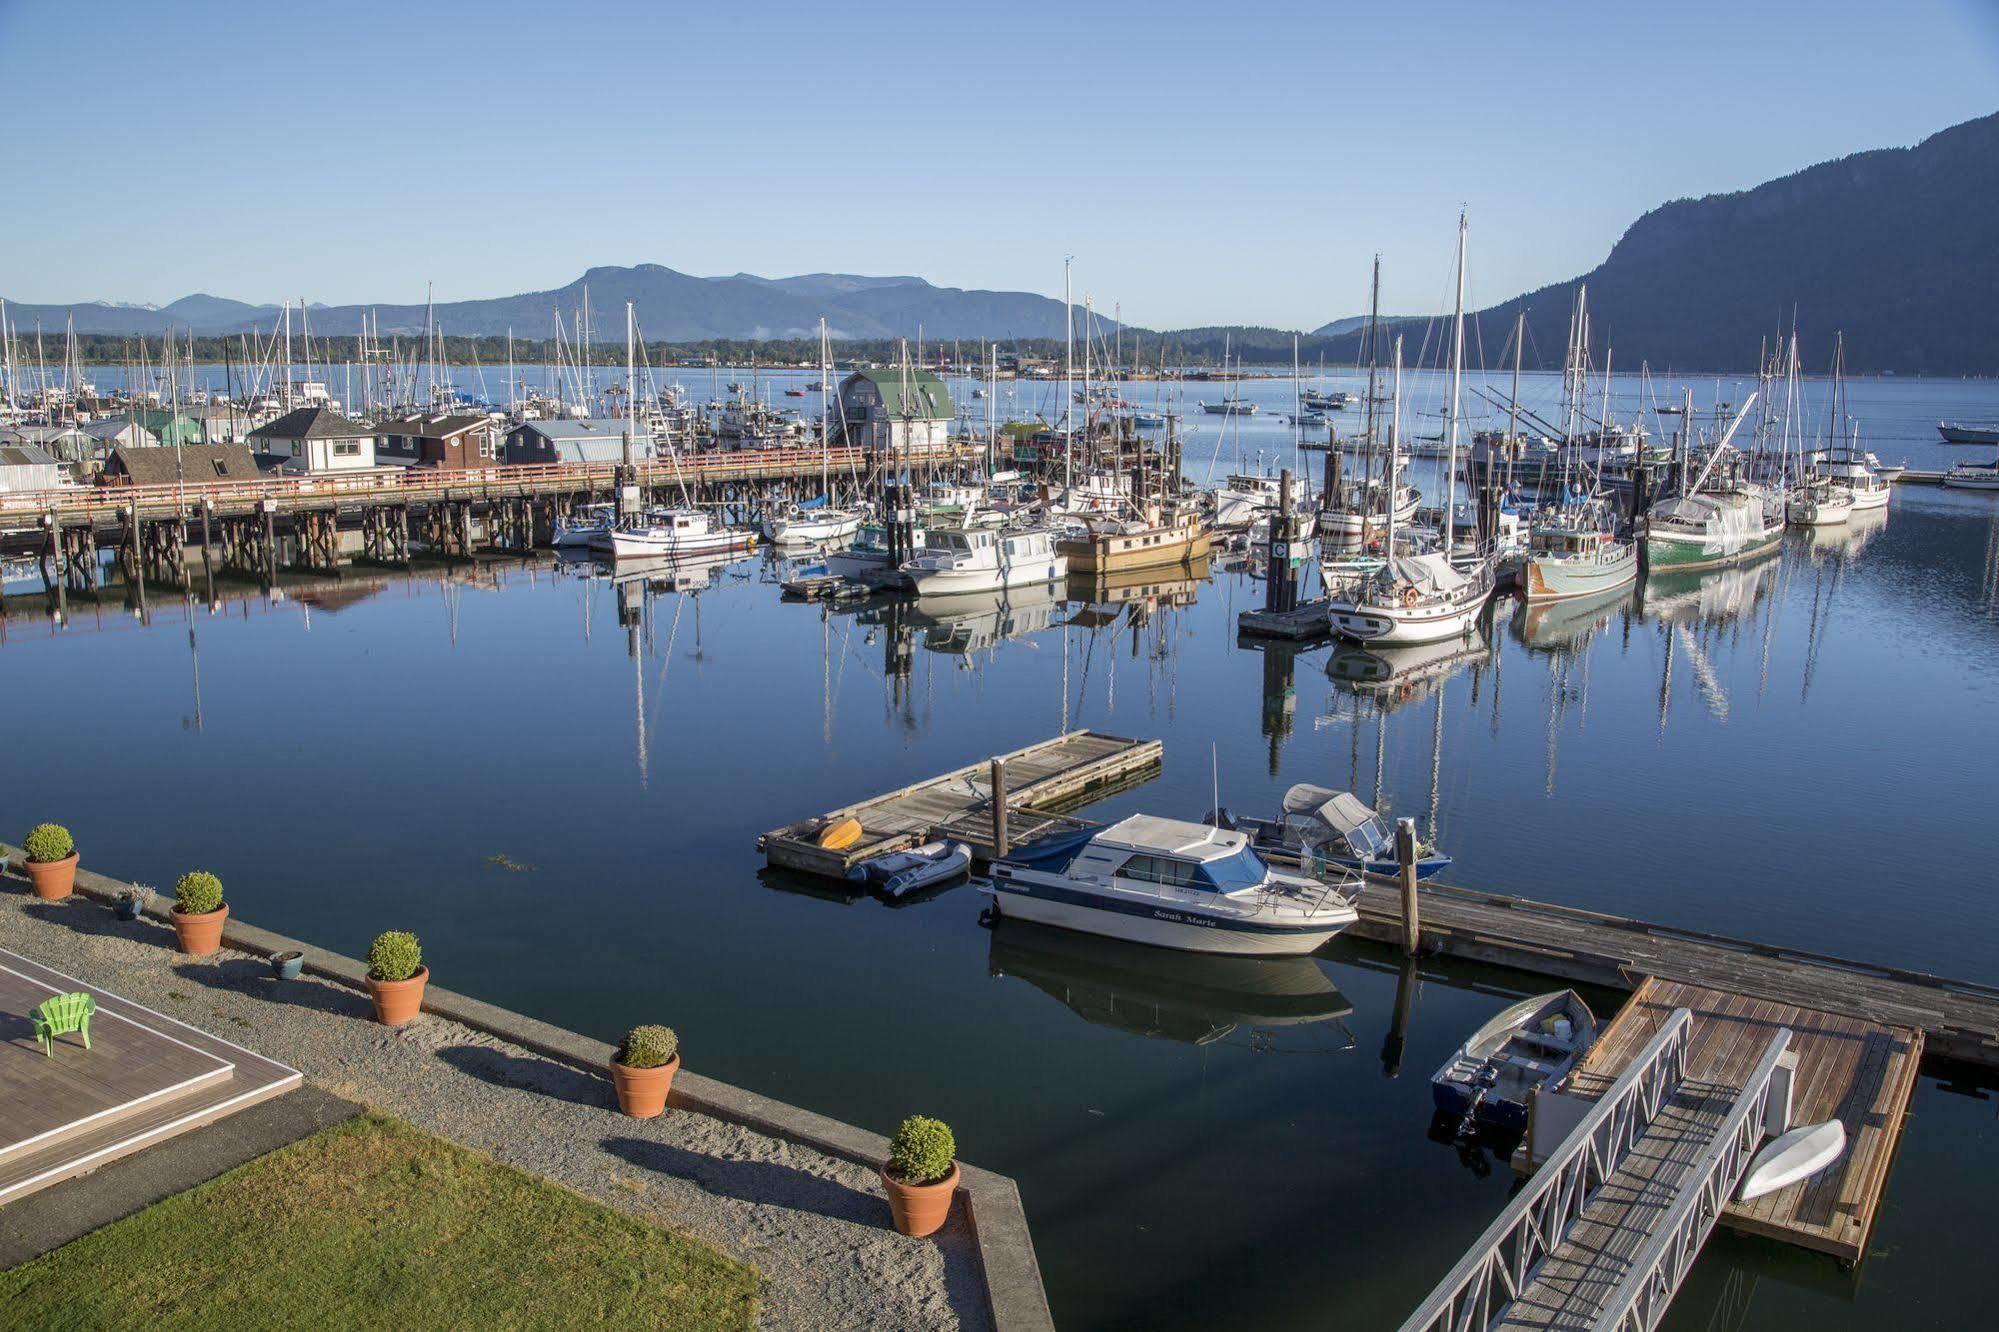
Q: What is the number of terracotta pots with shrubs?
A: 5